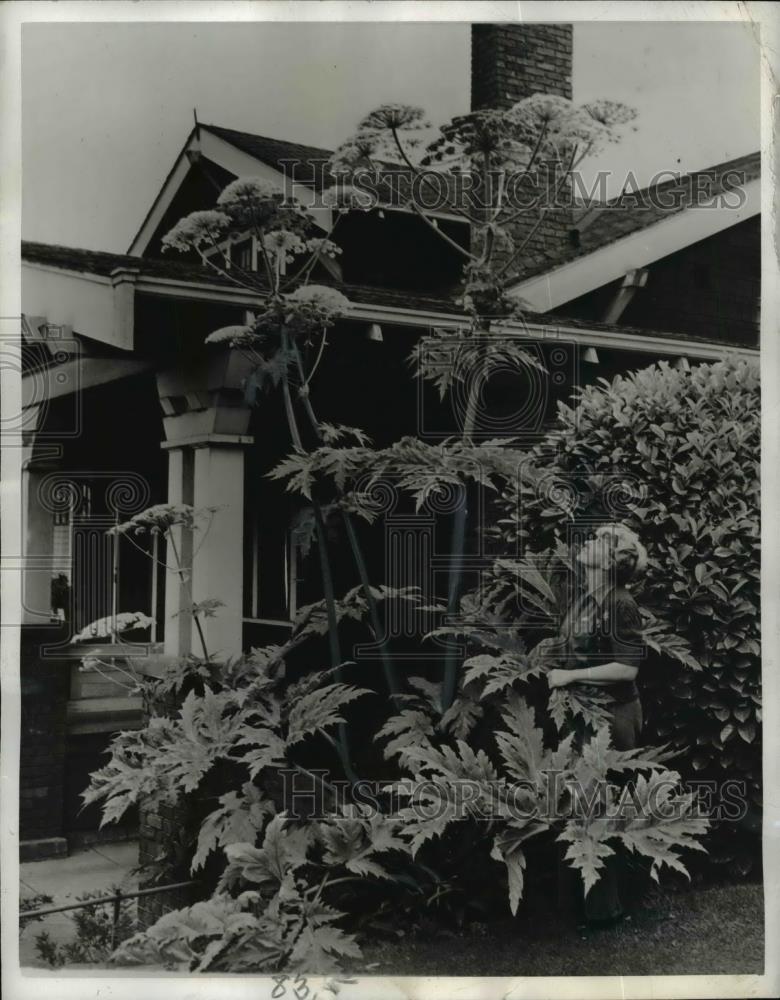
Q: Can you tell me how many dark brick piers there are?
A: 2